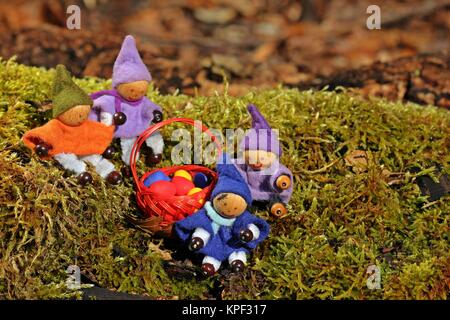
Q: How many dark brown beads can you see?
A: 12